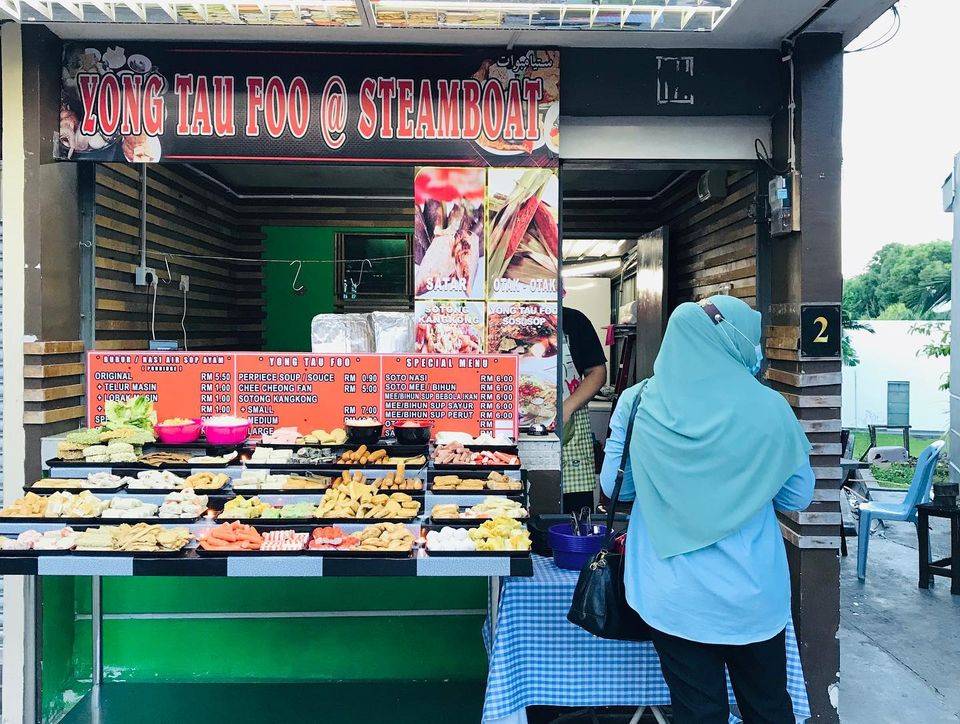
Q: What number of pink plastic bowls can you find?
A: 2